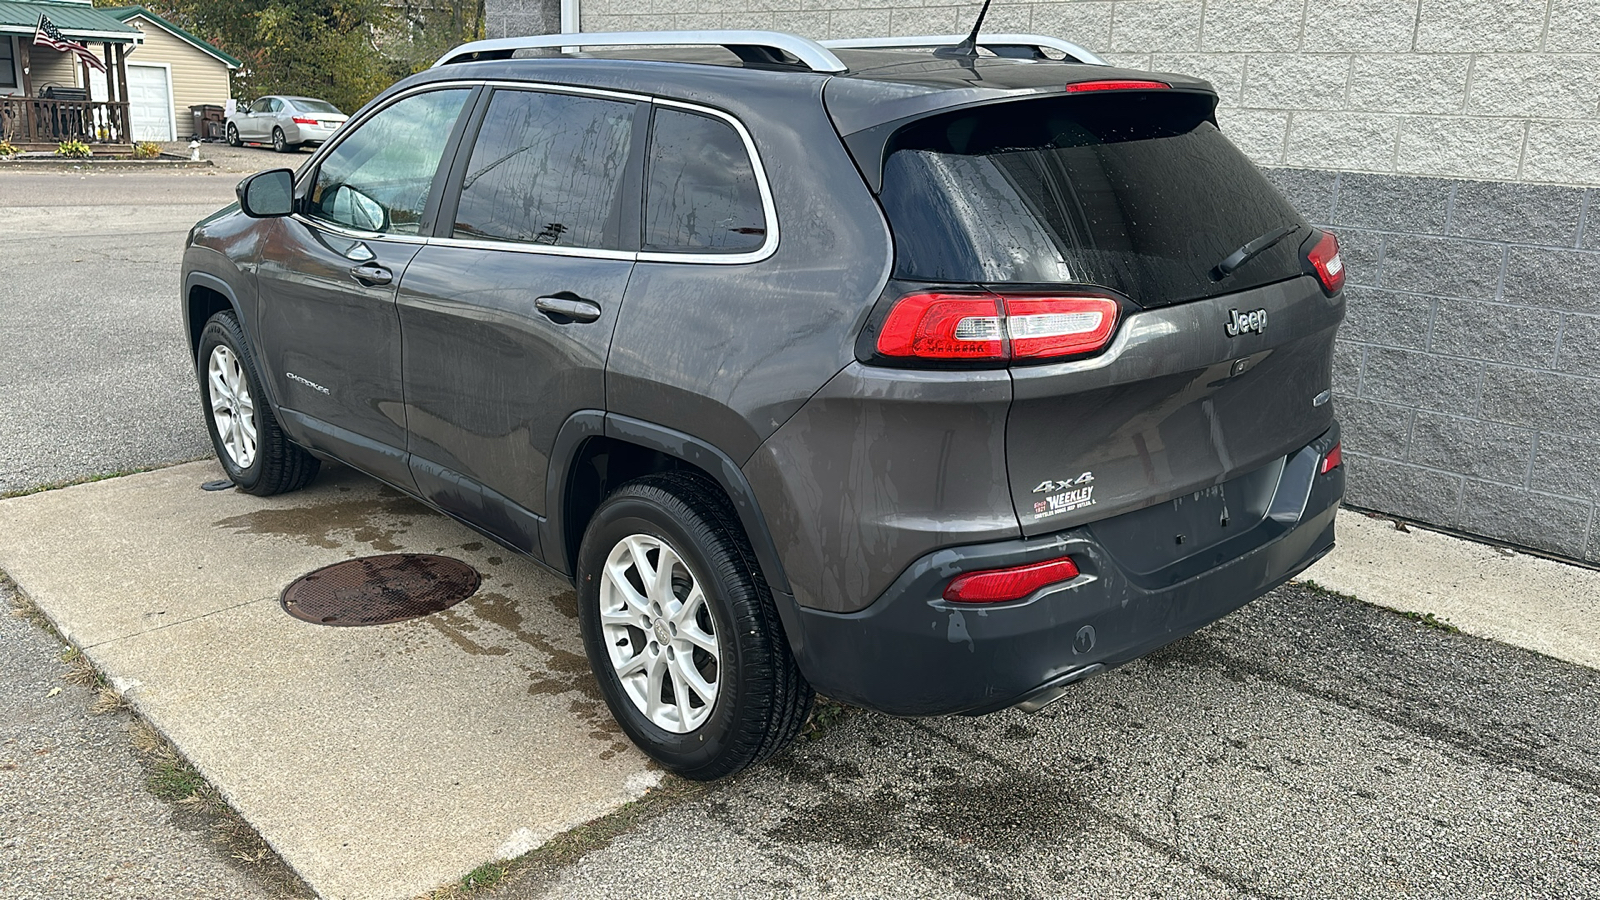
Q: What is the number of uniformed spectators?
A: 0